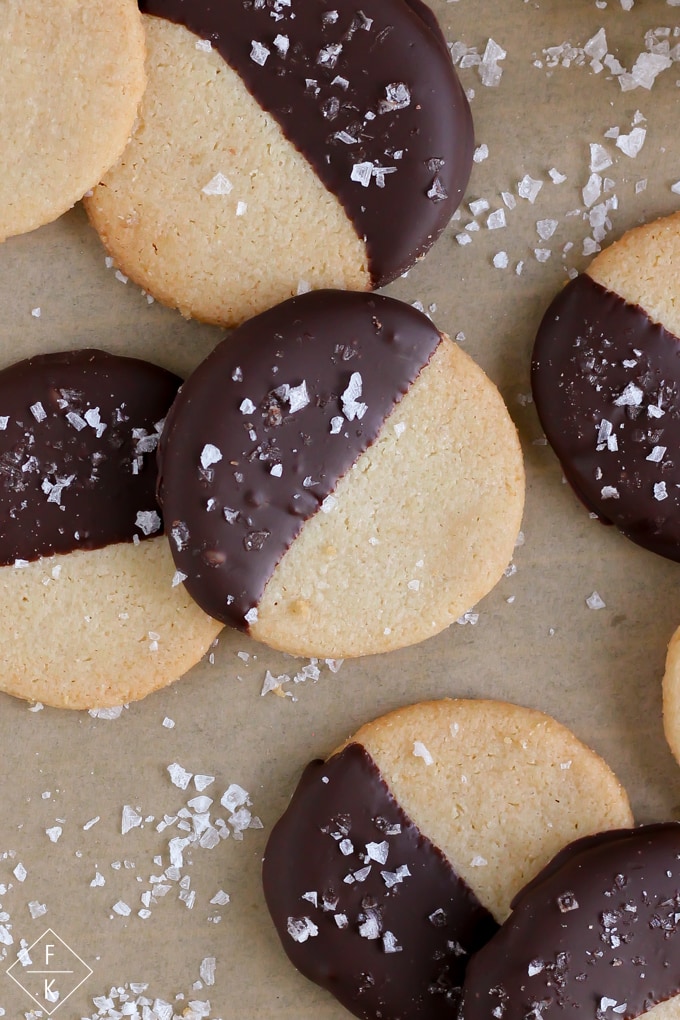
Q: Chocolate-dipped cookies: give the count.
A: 6